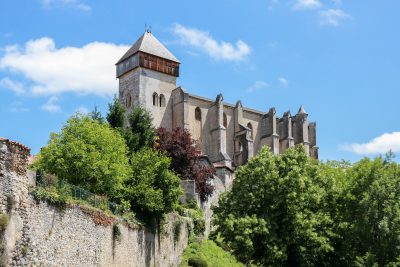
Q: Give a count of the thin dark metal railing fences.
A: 1